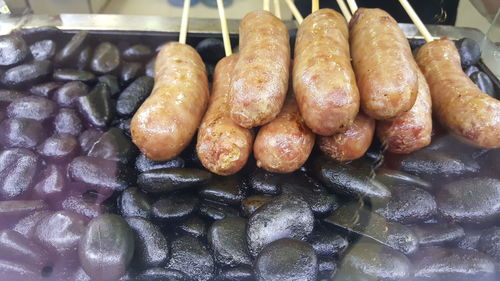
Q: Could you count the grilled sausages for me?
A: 9